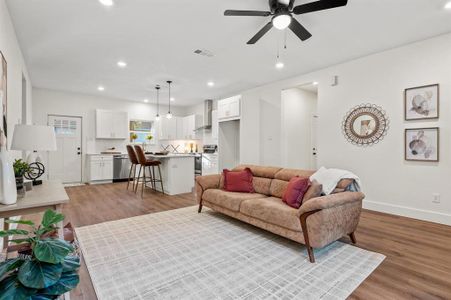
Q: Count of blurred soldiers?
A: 0